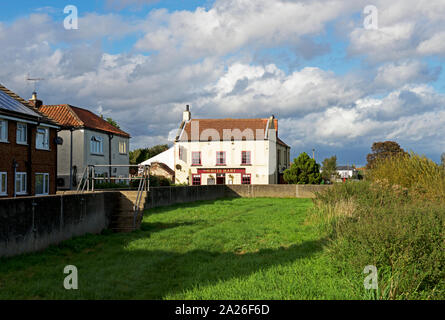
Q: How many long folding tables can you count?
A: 0